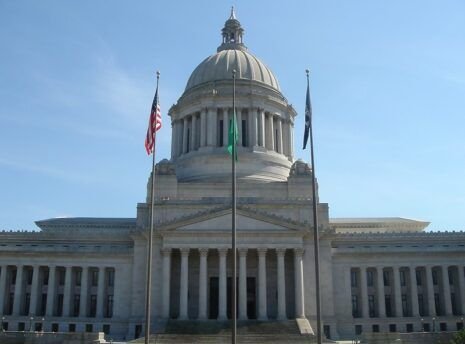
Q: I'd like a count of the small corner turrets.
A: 2